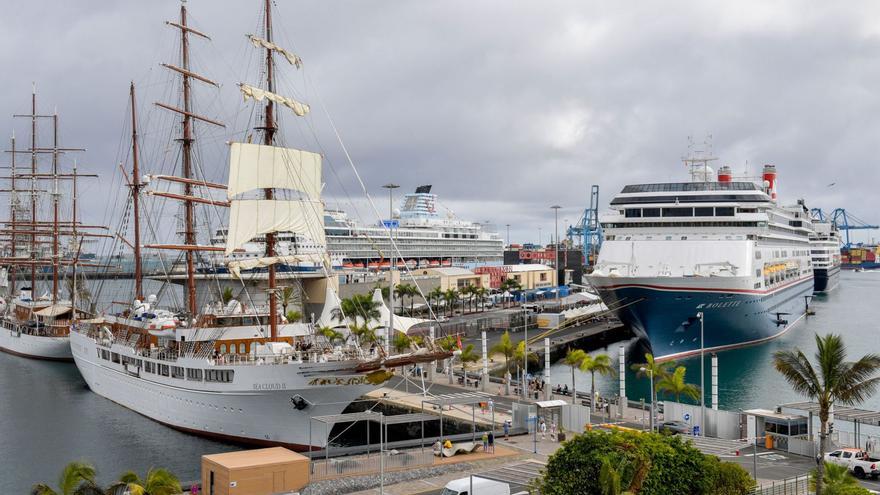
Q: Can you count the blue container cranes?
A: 3